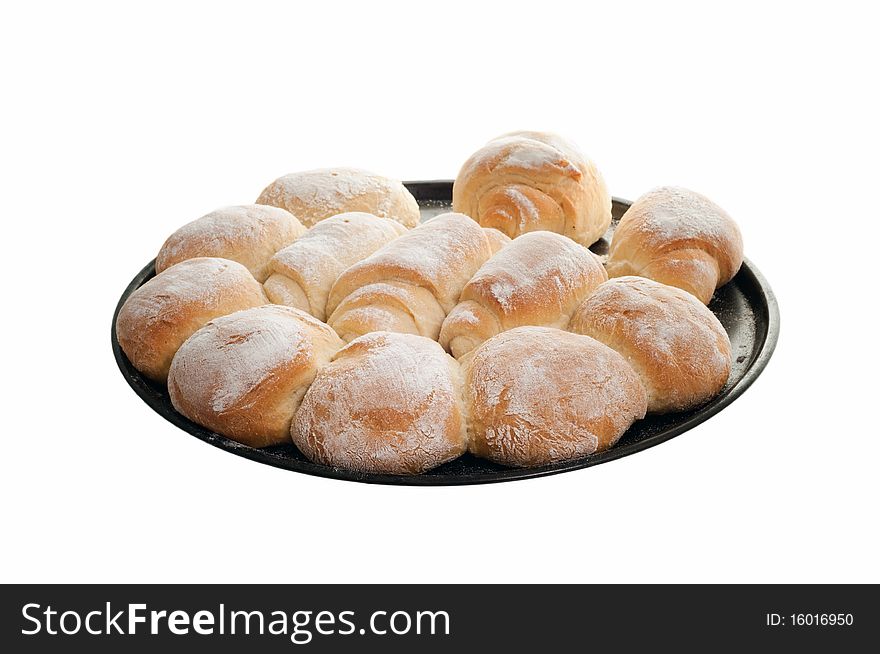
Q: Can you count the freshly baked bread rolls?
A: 12